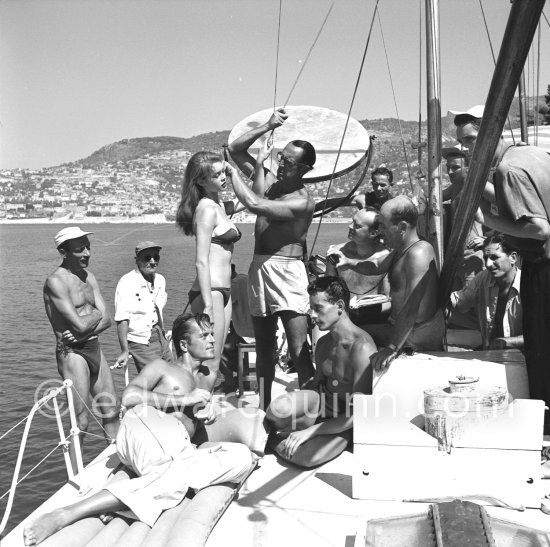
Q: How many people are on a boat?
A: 12